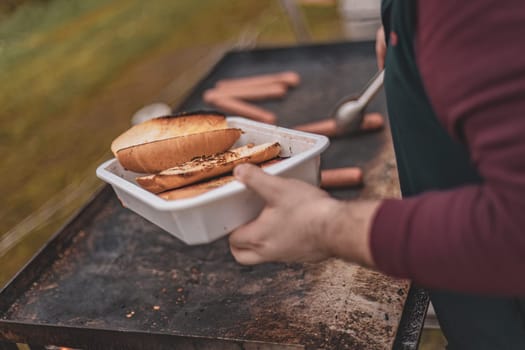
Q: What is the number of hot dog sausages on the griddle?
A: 5